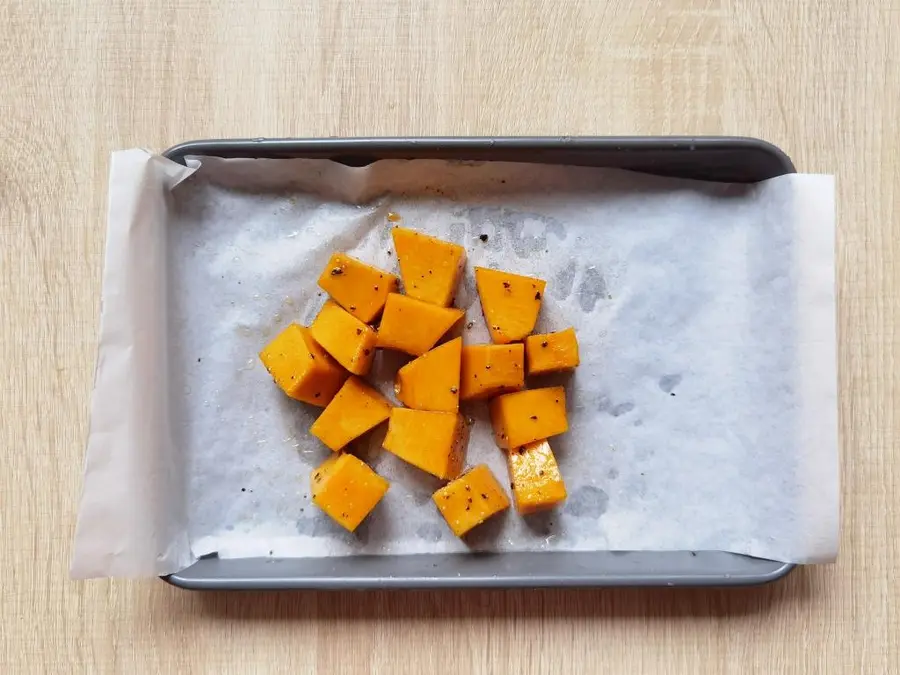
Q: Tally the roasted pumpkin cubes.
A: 15